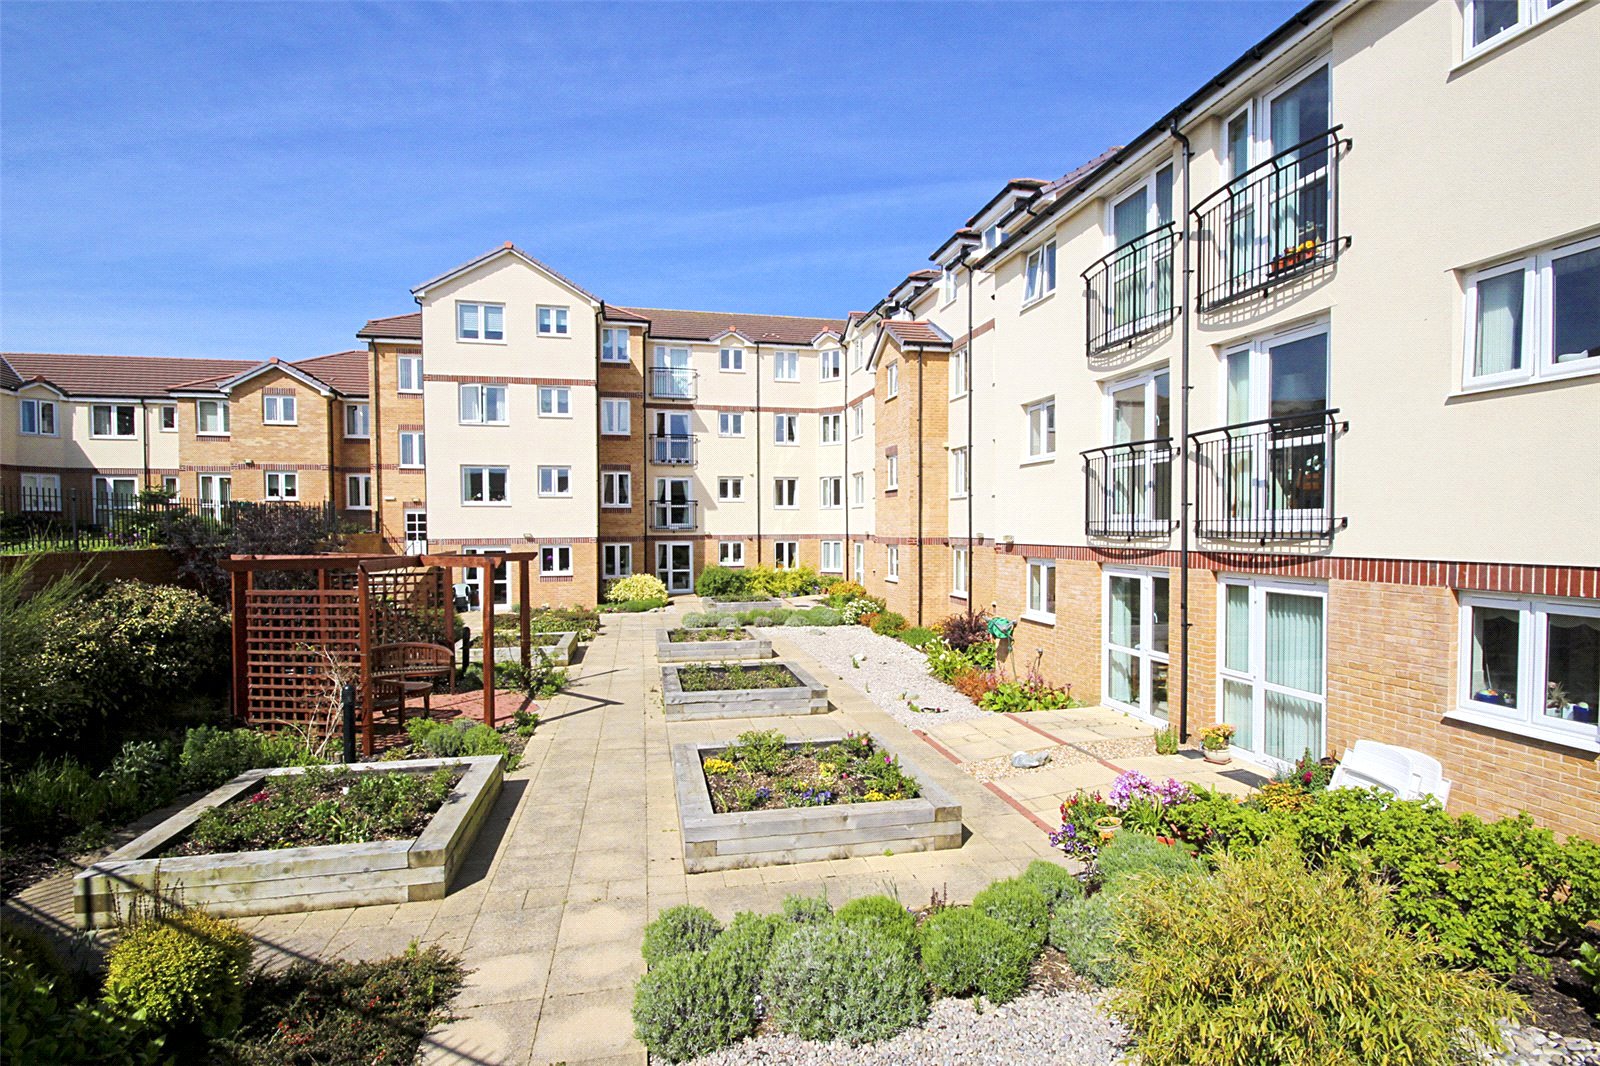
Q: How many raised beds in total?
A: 6